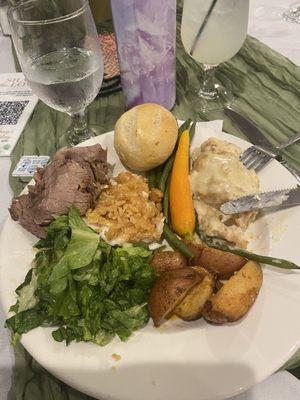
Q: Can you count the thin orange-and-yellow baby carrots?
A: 1